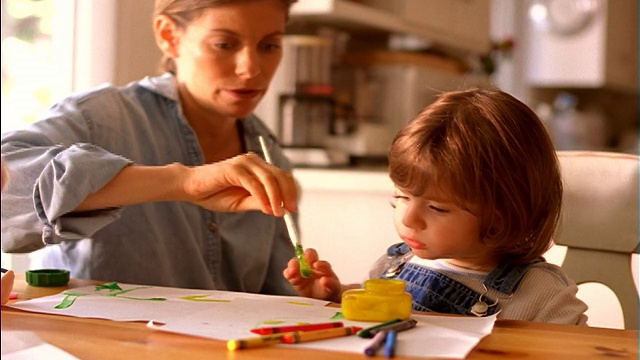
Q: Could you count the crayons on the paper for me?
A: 7